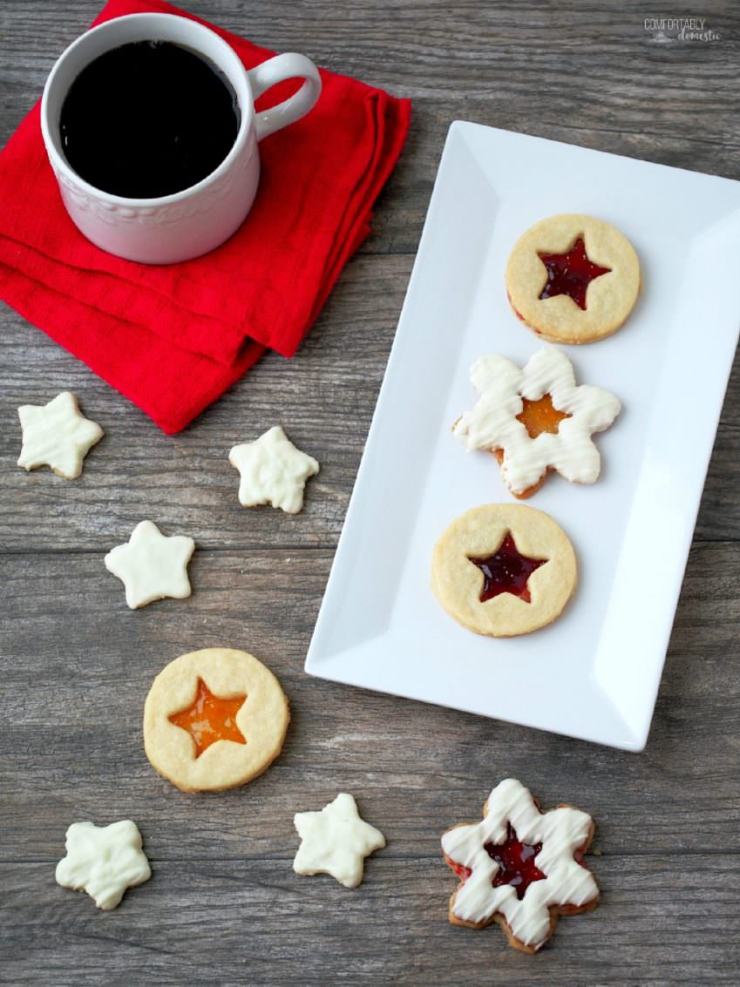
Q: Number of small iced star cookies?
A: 5